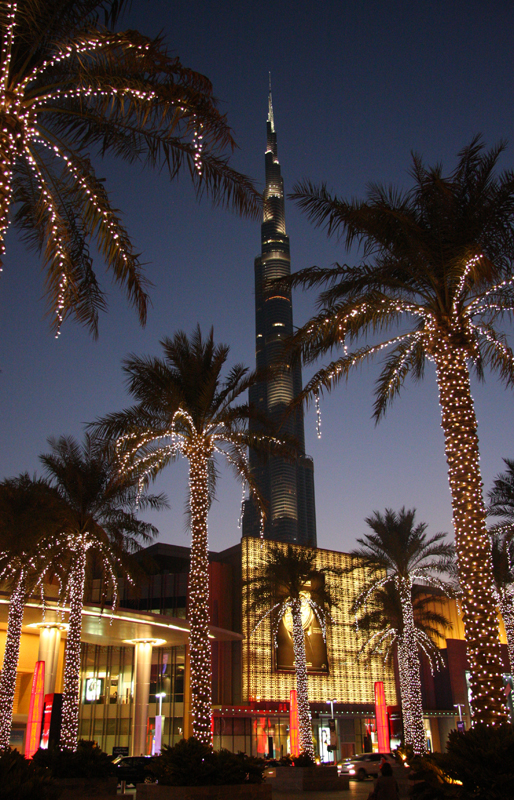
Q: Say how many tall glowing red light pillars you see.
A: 3